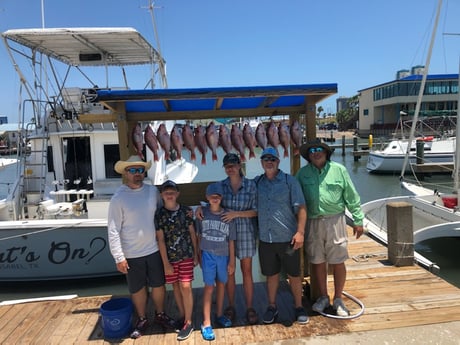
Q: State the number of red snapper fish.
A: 14